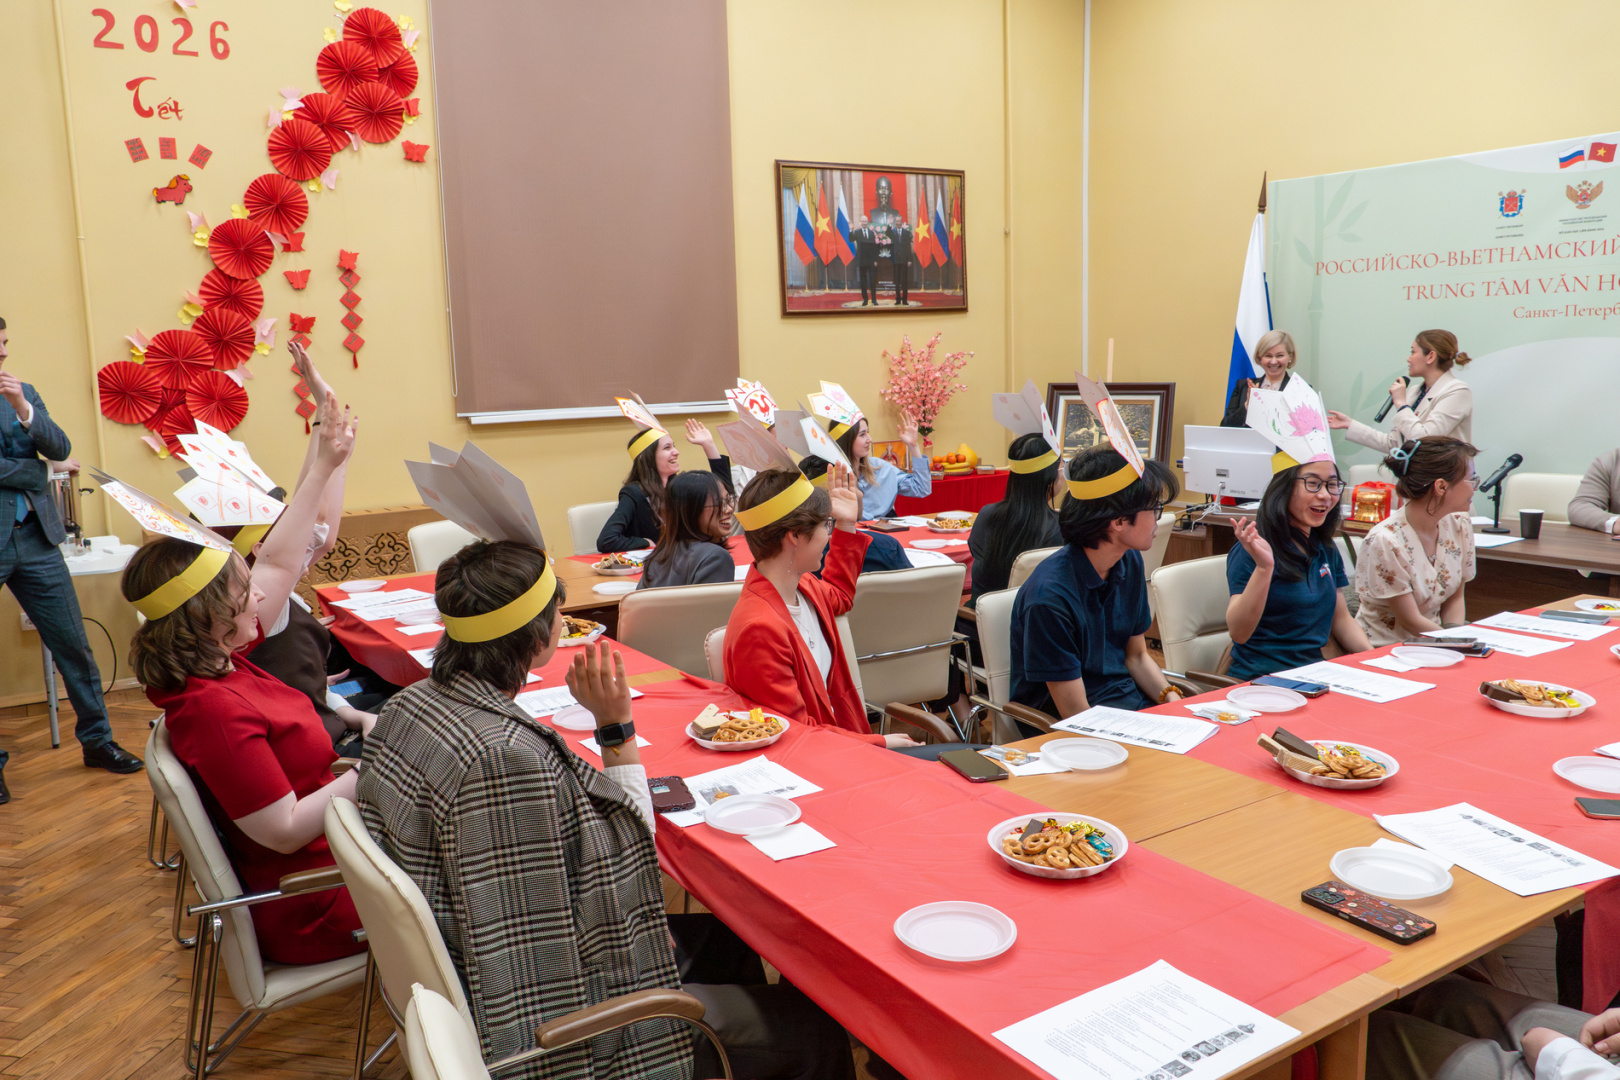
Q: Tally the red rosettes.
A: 15